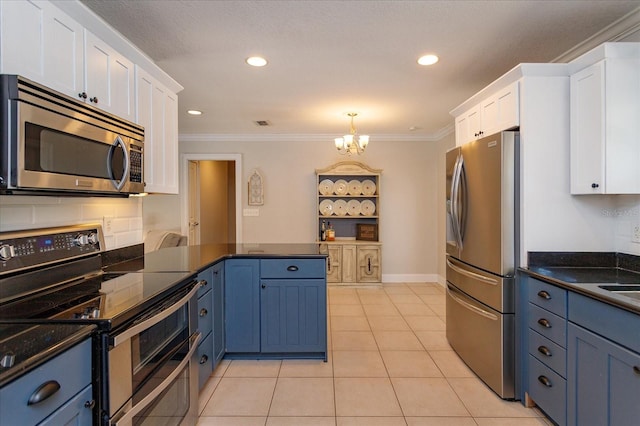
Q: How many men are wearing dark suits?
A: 0